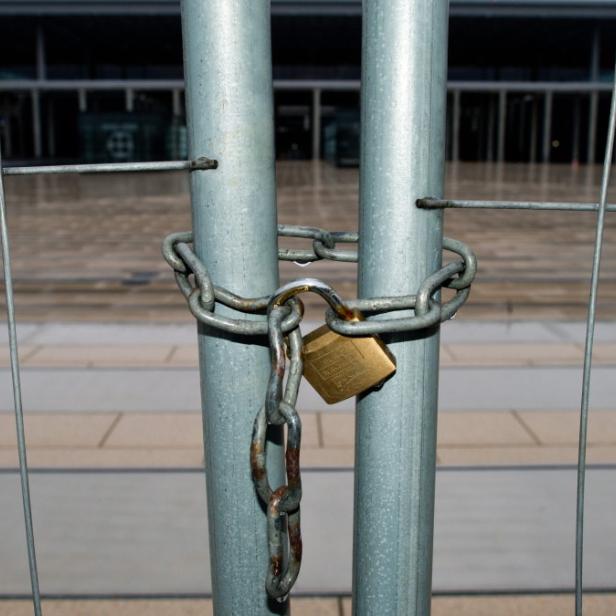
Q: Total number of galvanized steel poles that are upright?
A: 2